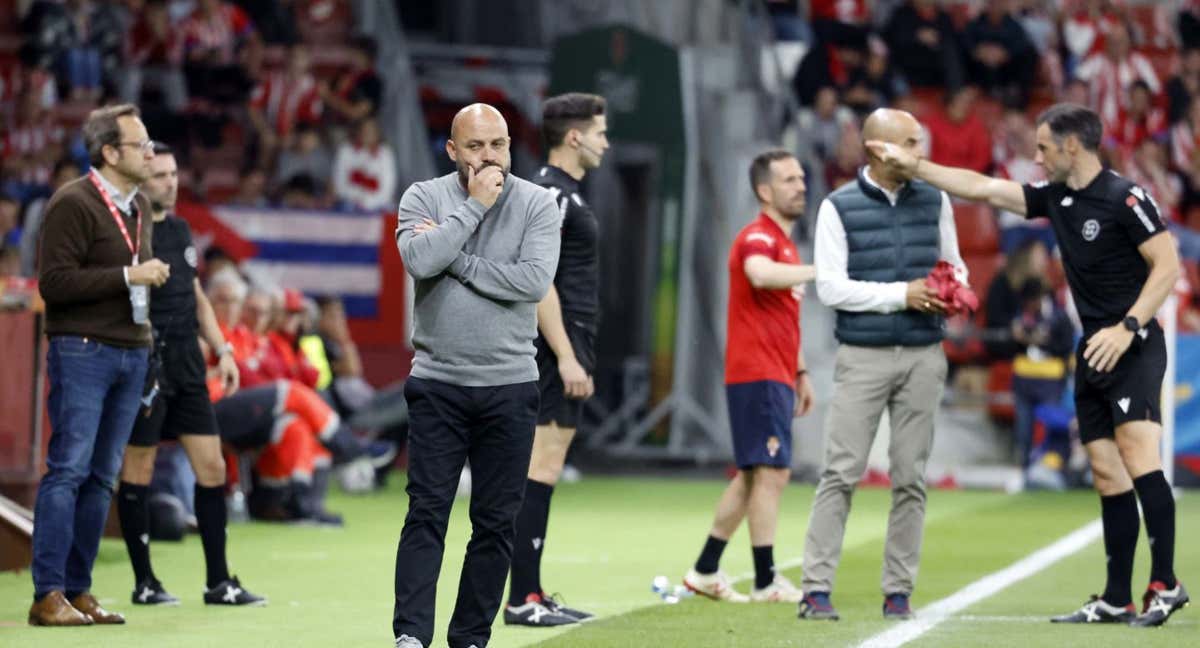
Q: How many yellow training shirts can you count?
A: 0